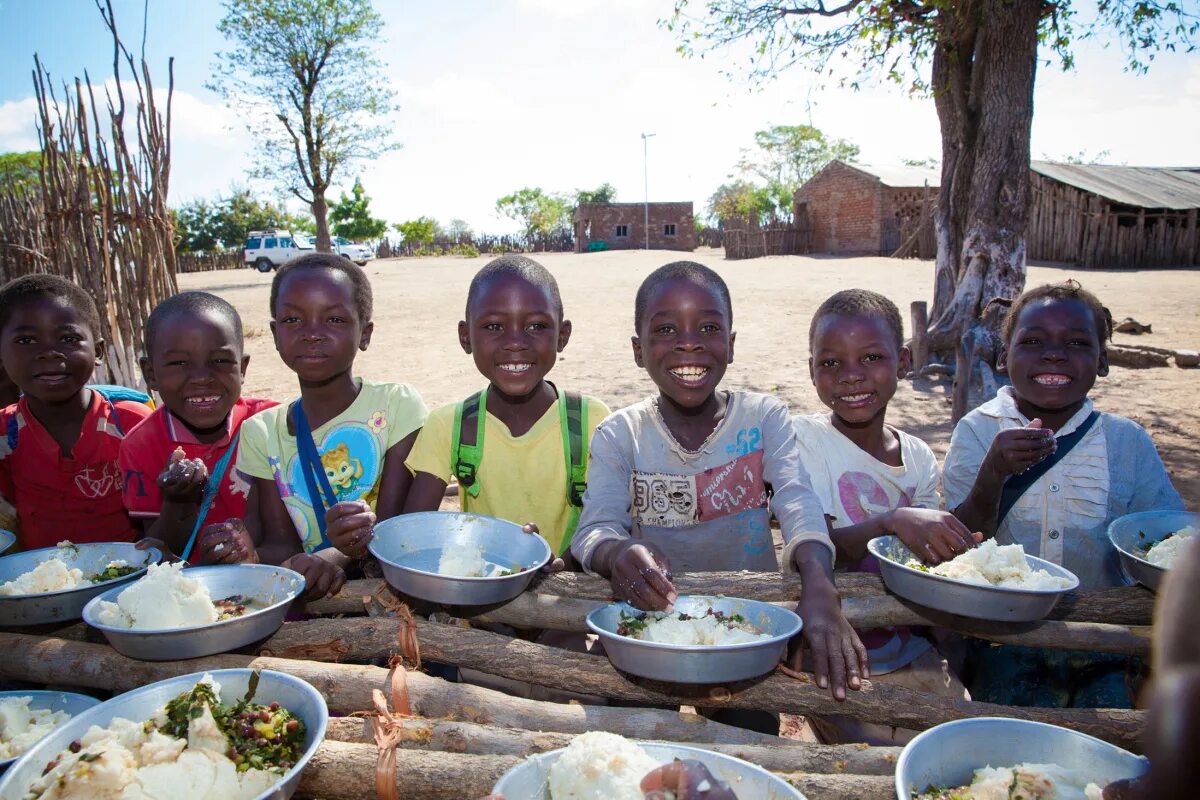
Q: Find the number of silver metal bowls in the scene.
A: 11